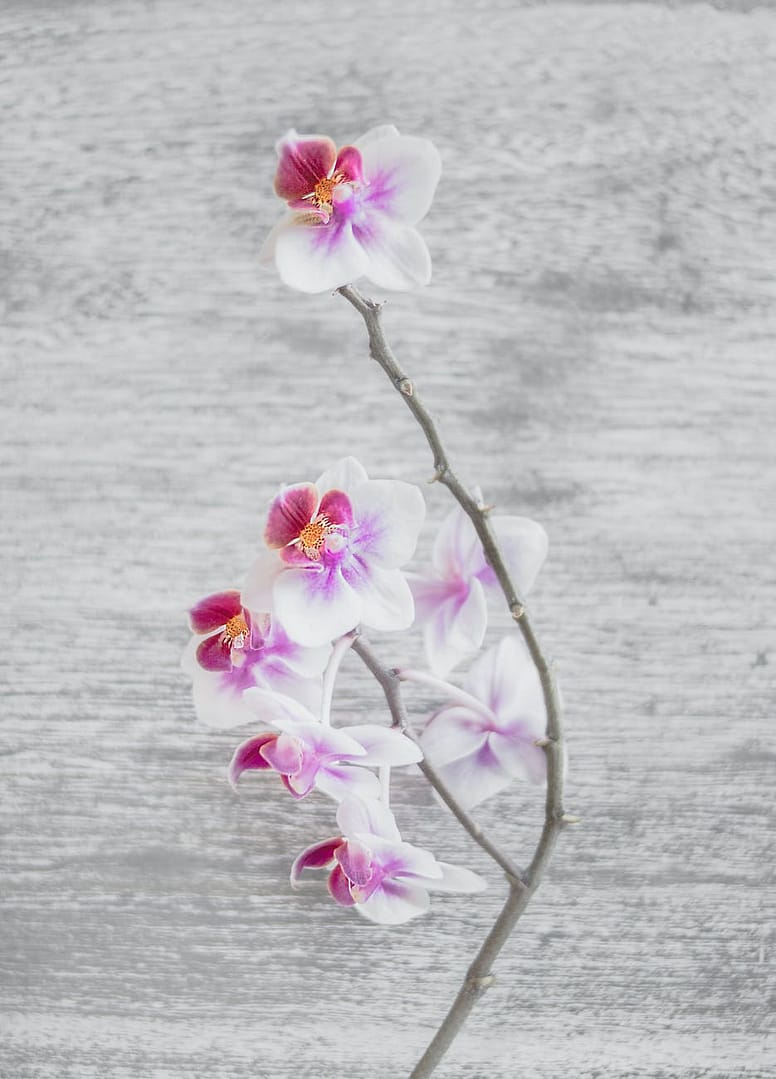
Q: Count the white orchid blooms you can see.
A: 7